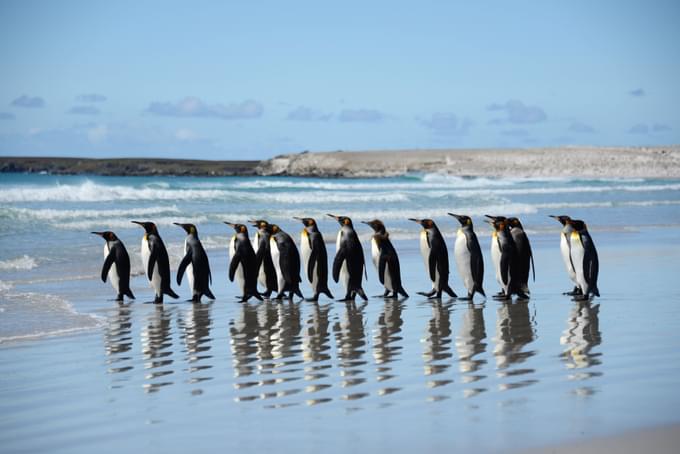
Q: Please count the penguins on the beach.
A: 15